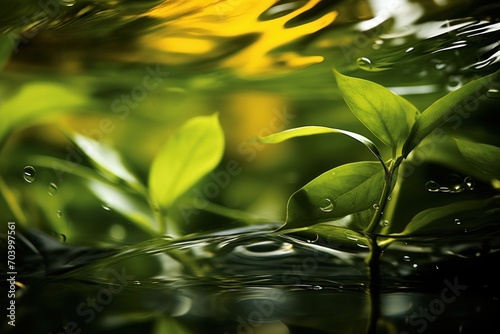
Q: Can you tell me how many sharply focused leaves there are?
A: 4